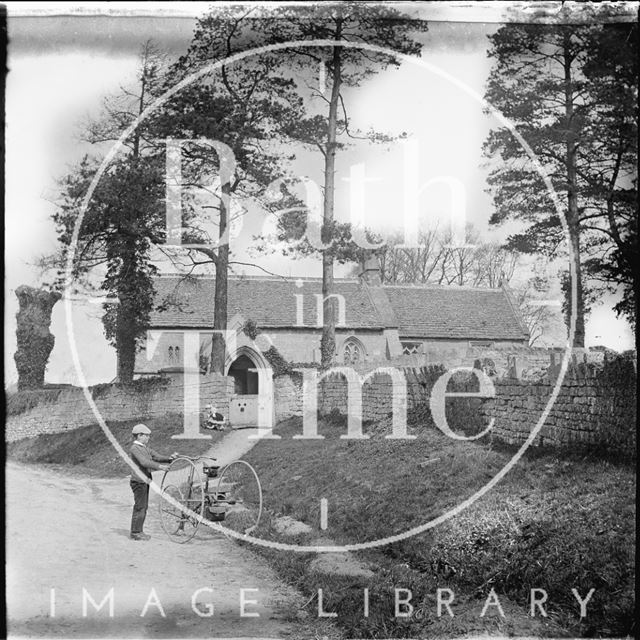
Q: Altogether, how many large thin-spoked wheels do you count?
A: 2